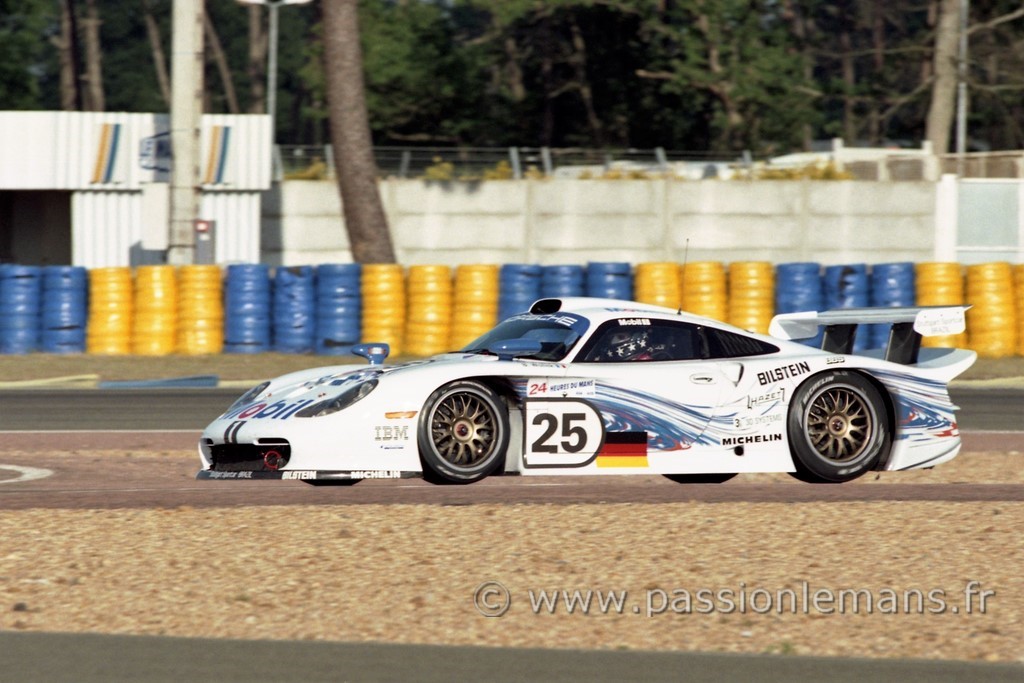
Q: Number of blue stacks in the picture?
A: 11